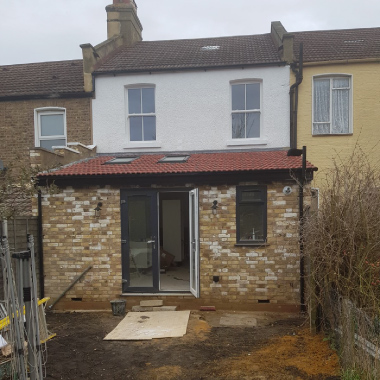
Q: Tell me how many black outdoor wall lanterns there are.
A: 2